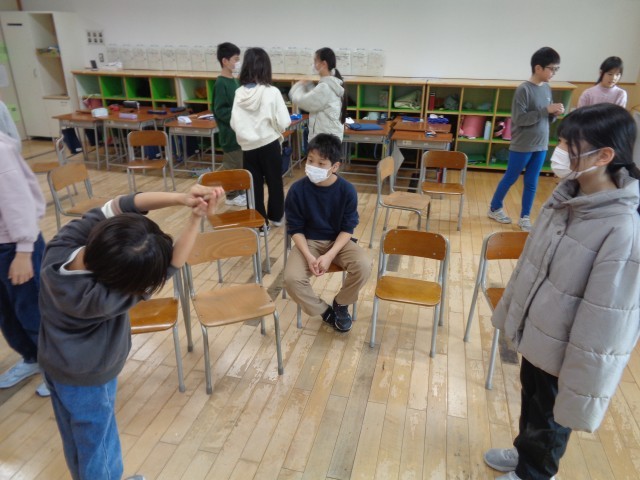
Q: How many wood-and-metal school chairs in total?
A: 11